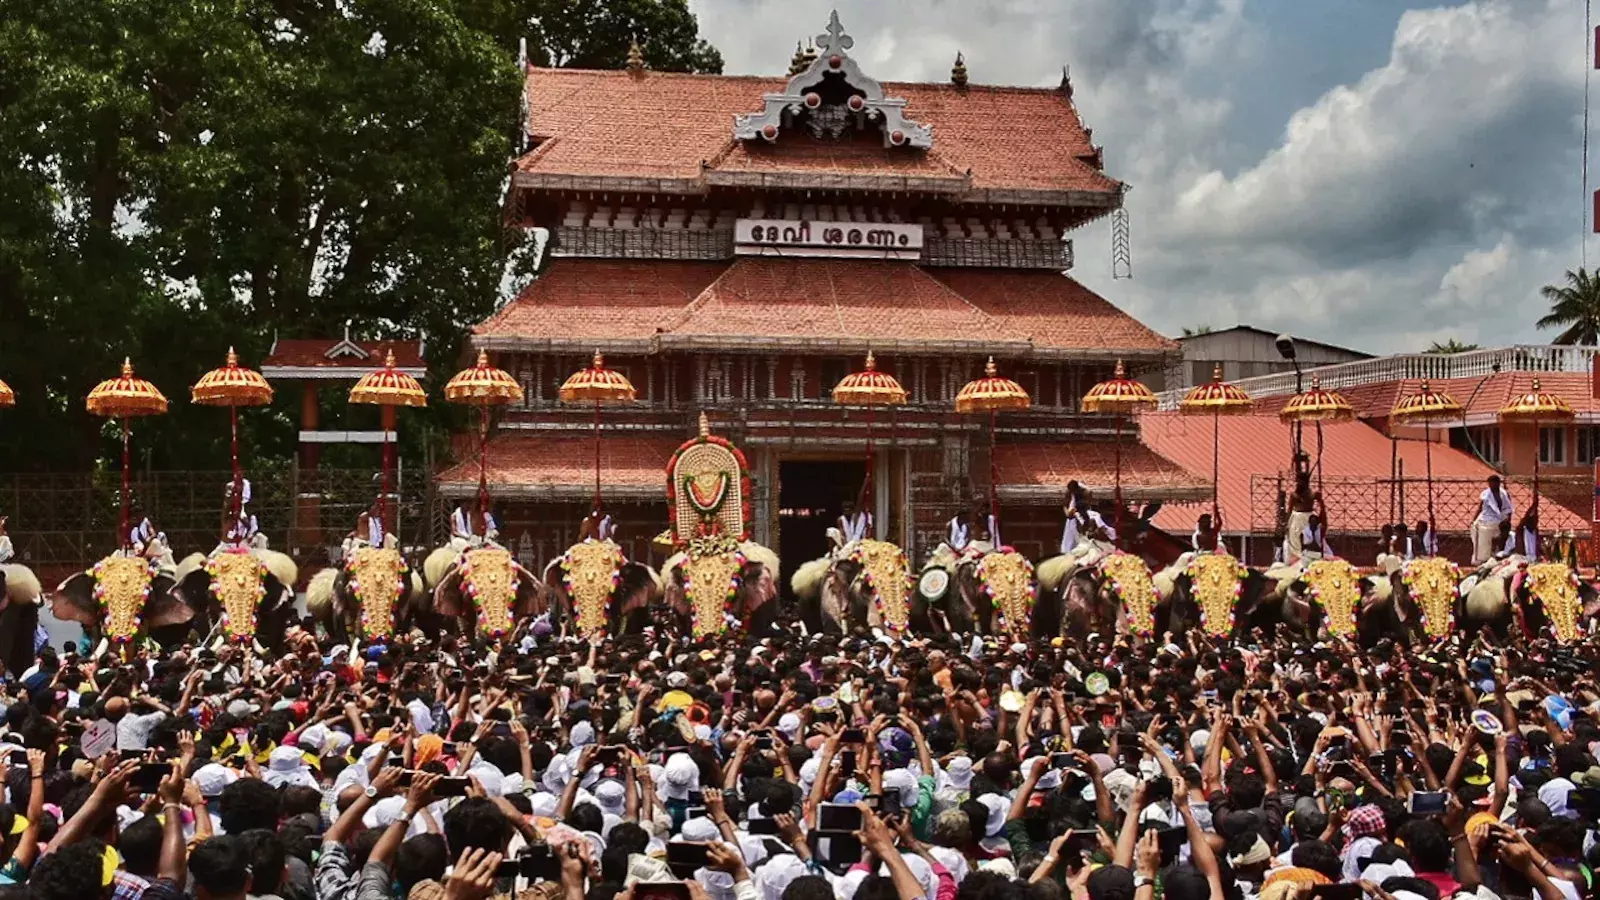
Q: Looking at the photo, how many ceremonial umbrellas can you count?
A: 13